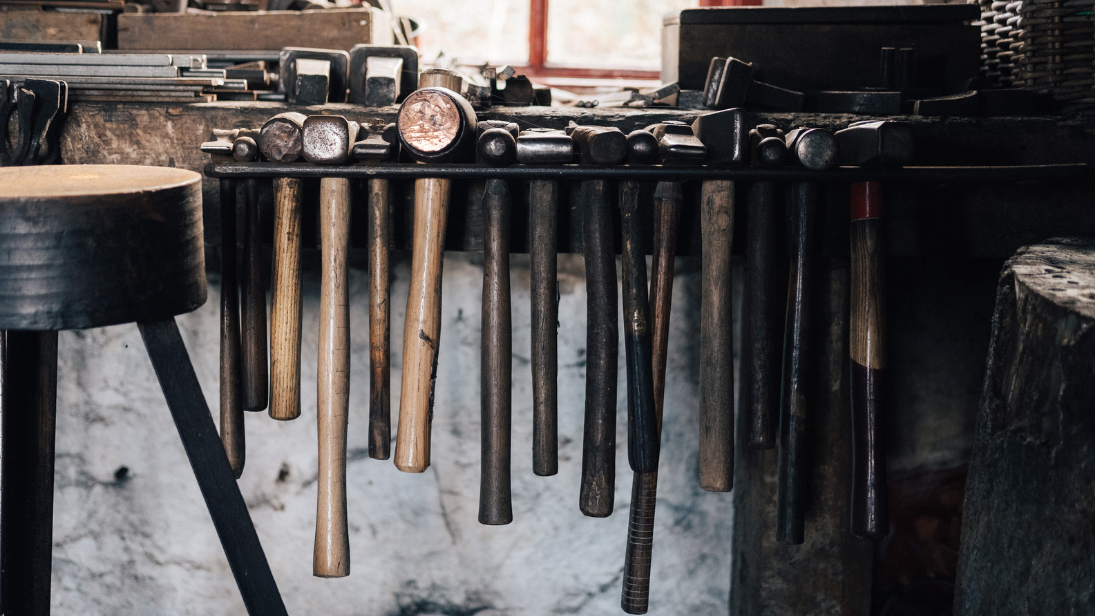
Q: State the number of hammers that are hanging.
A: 15